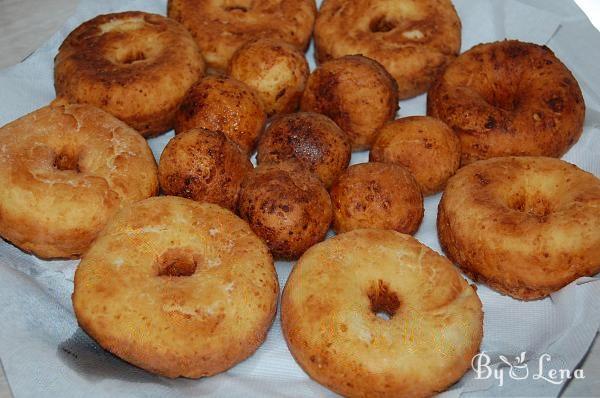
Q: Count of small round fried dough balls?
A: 8